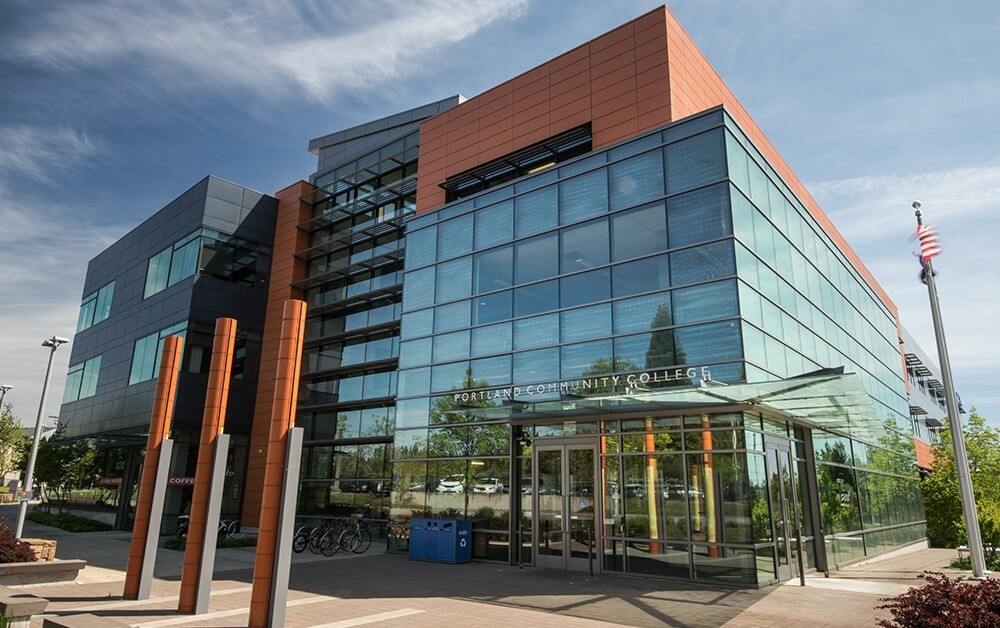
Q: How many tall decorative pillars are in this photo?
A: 3